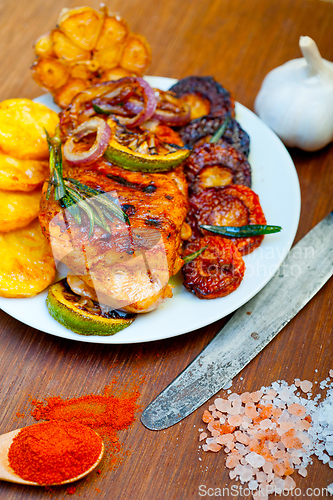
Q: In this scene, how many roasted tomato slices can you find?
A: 5